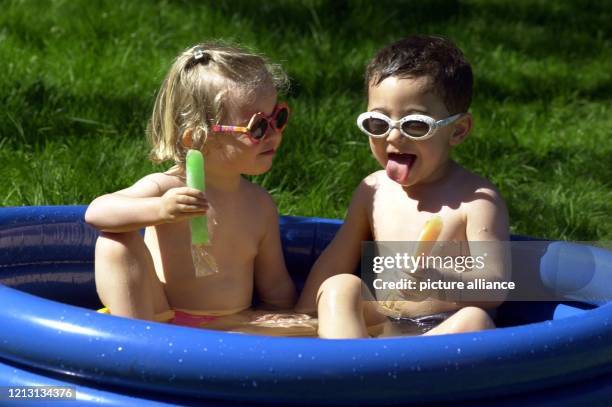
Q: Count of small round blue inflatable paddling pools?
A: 1